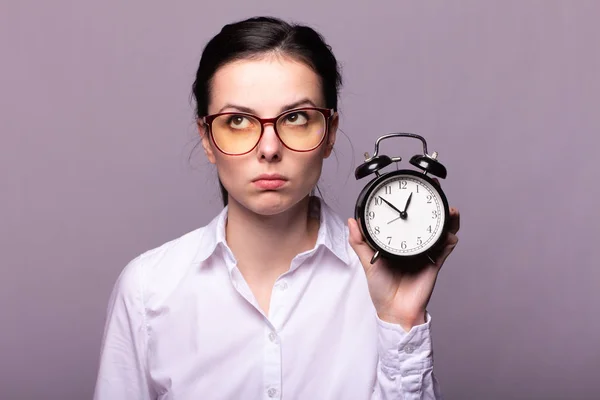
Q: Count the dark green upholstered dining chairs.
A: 0